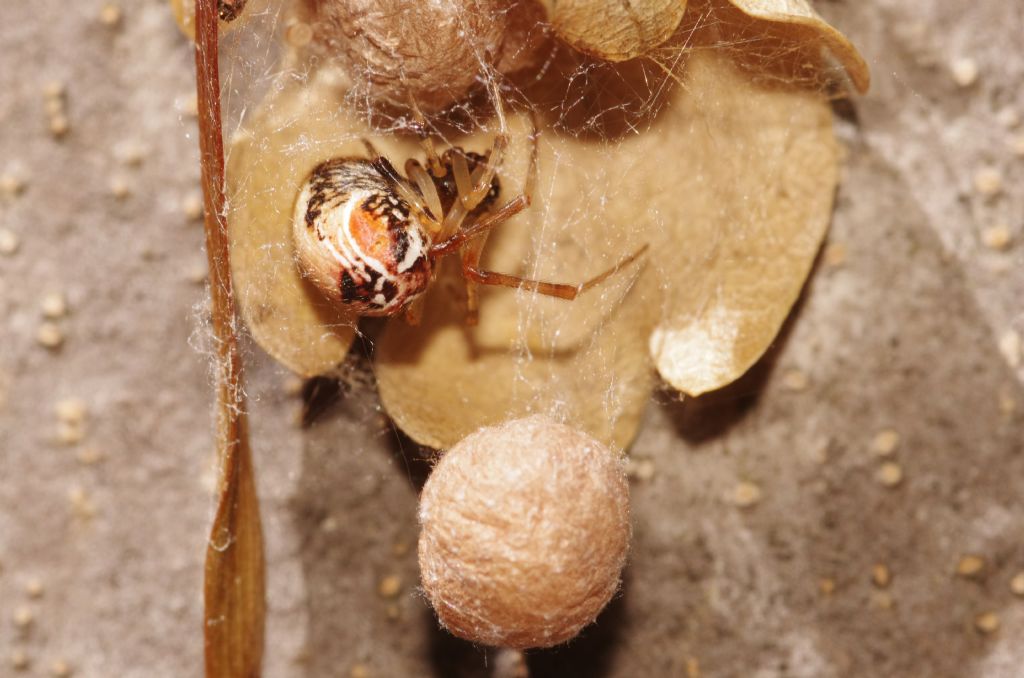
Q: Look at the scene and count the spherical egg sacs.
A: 2